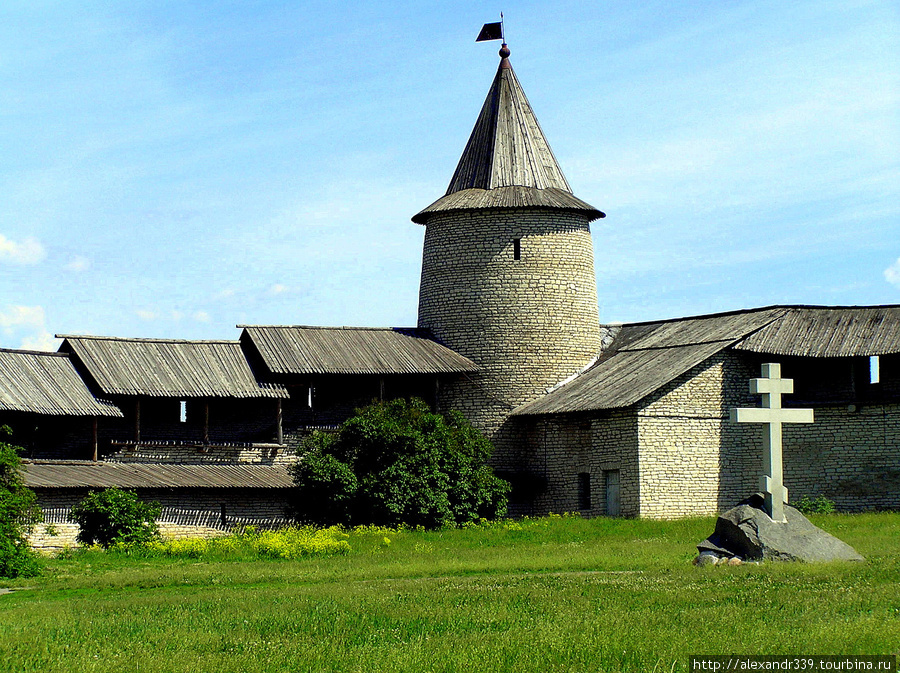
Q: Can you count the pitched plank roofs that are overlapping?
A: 3